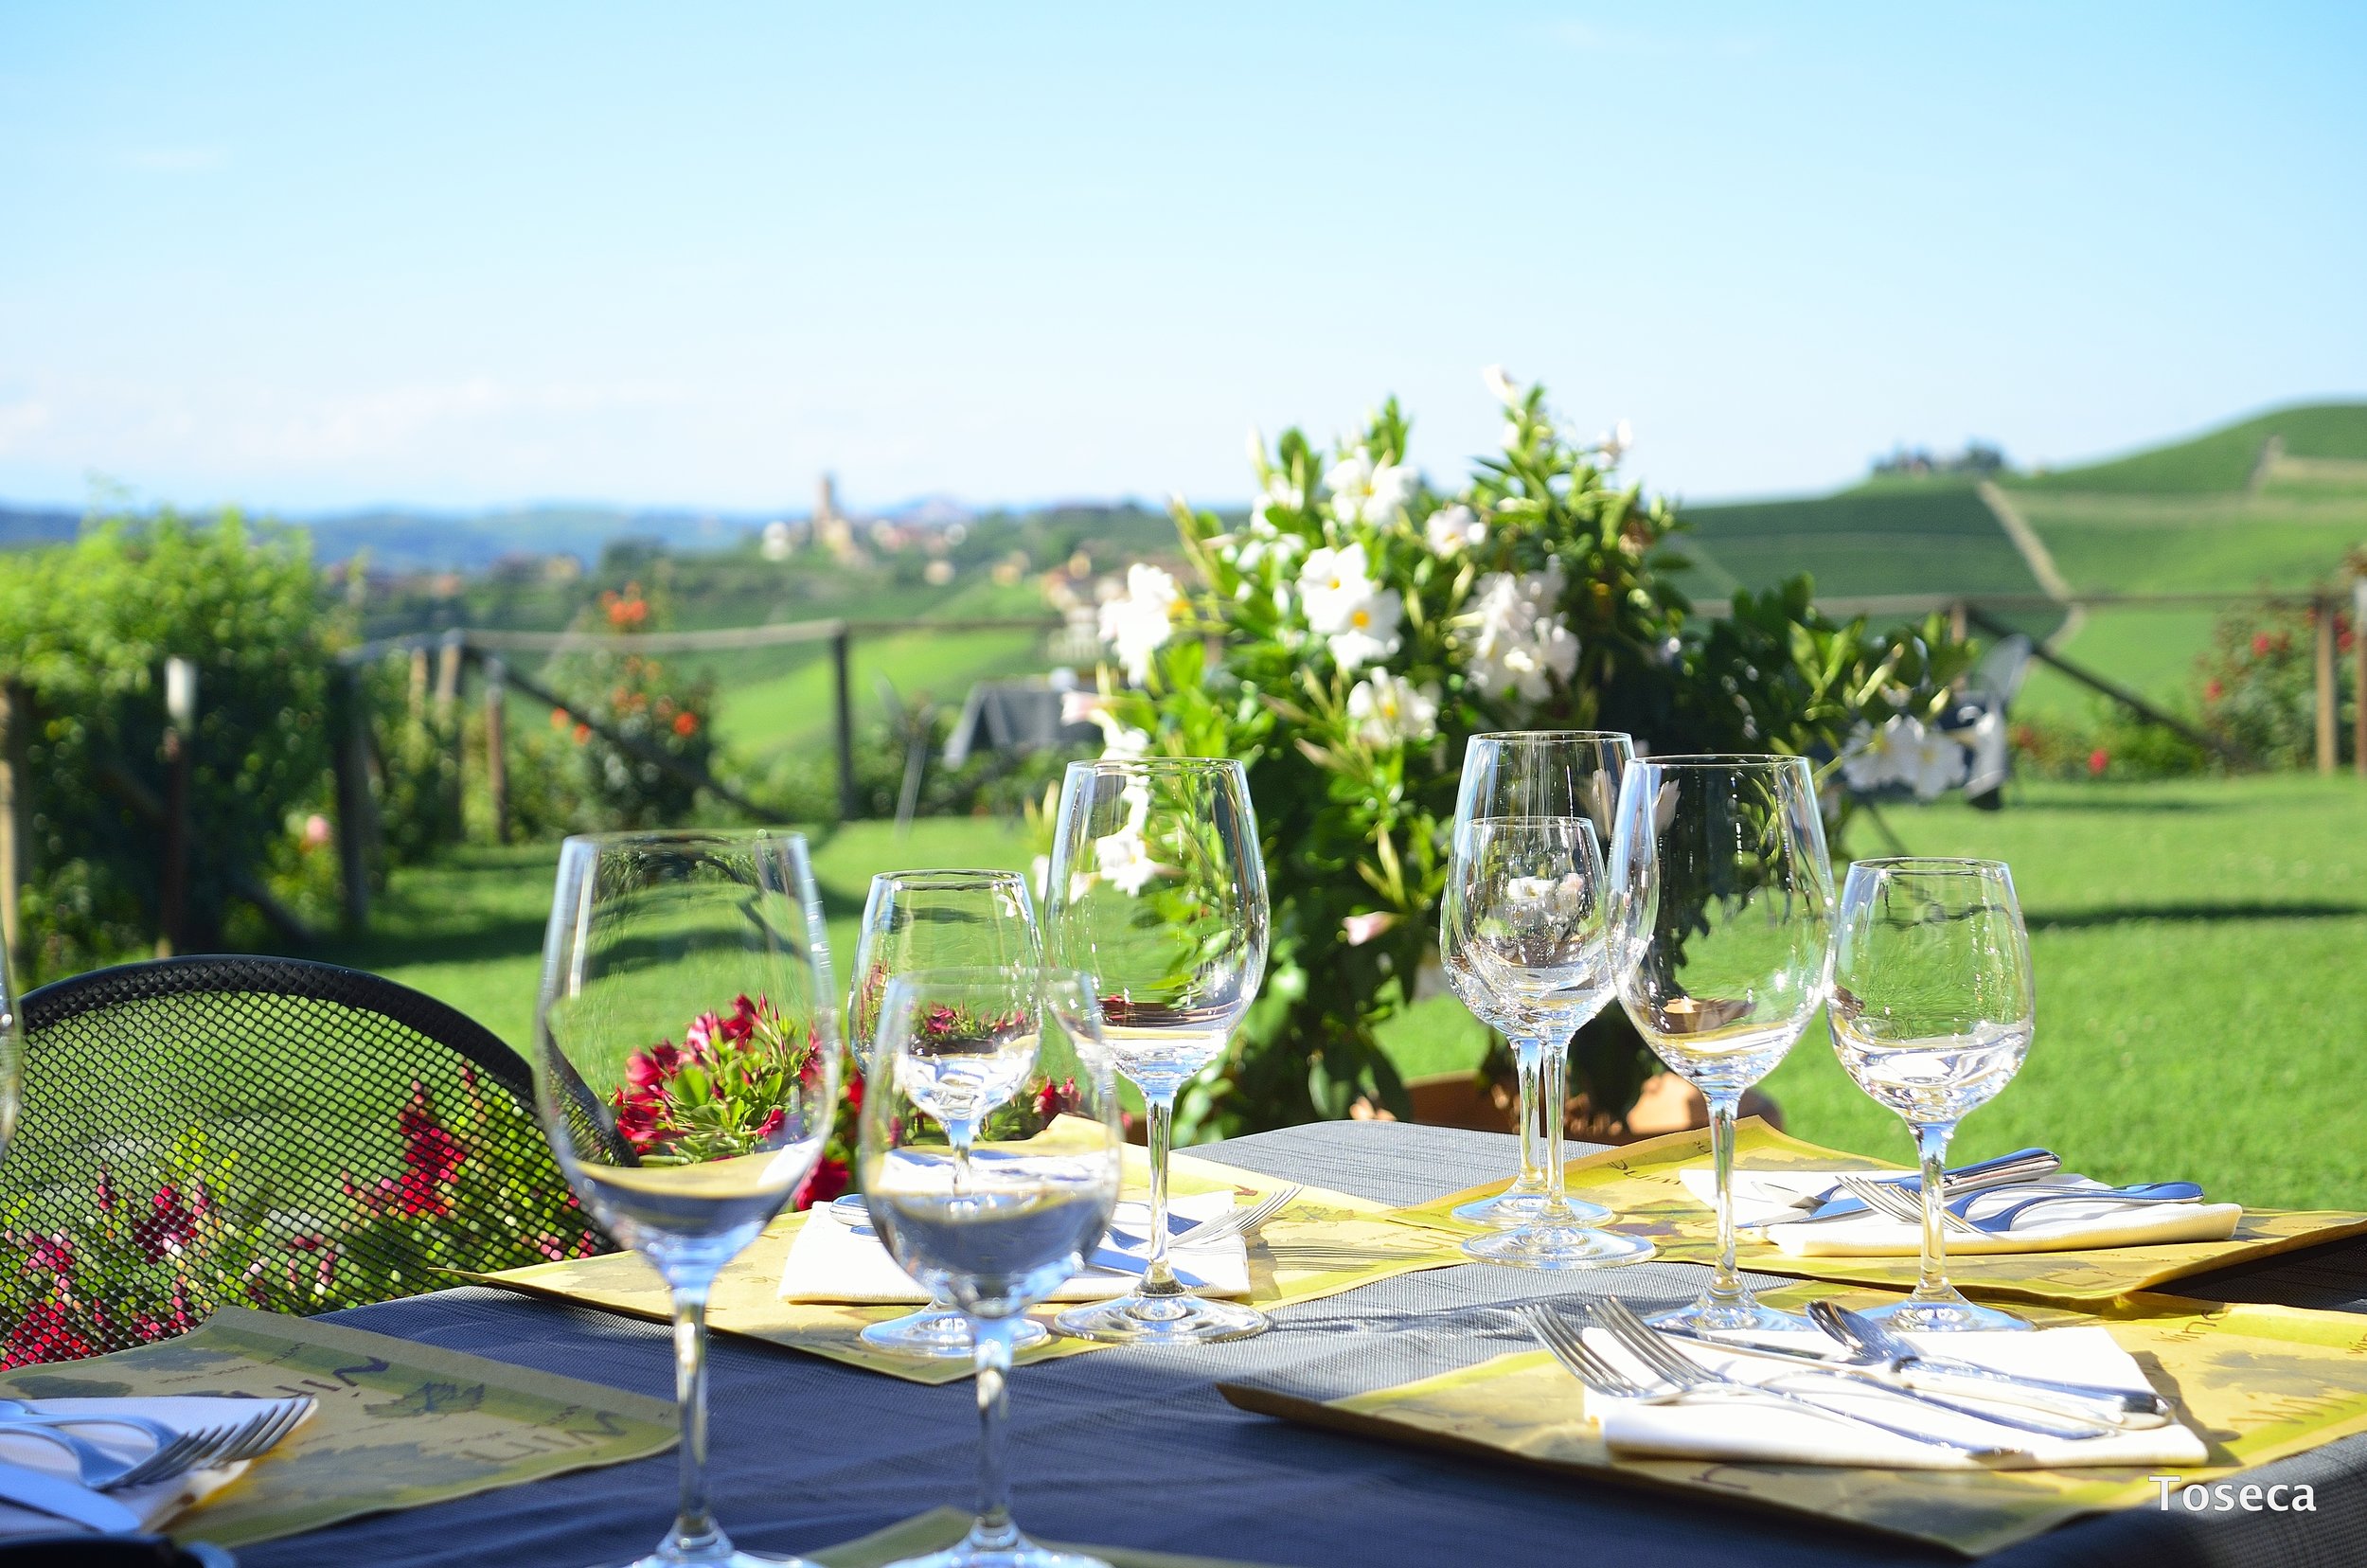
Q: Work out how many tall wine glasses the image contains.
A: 4